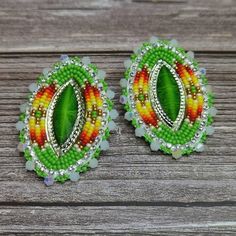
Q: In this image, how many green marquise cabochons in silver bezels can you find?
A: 2